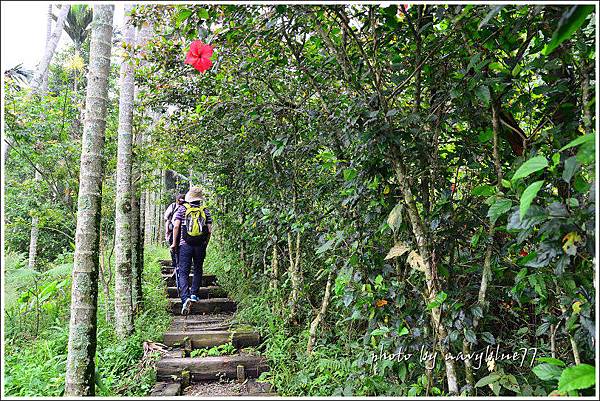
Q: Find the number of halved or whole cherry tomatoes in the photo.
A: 0